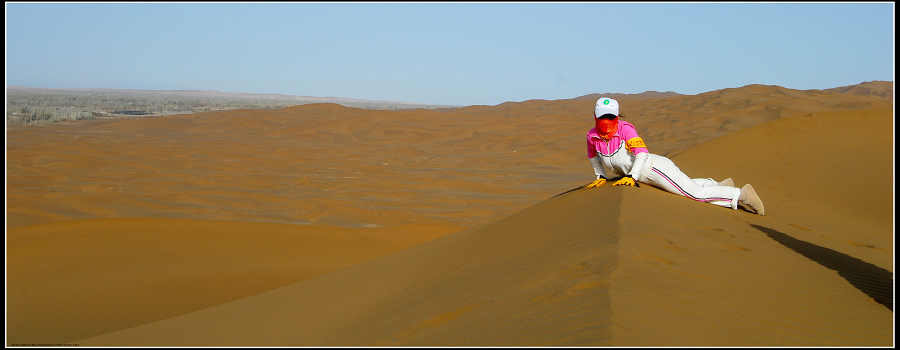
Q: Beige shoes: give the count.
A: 2